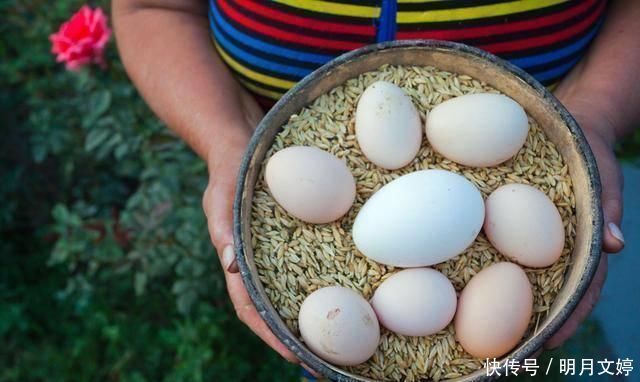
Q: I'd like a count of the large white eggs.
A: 1